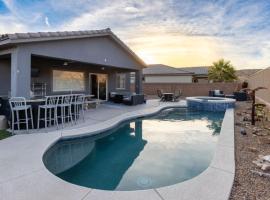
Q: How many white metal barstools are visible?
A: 4